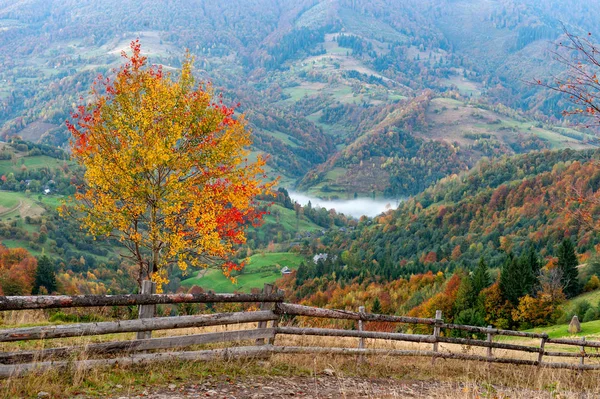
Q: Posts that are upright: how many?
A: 8